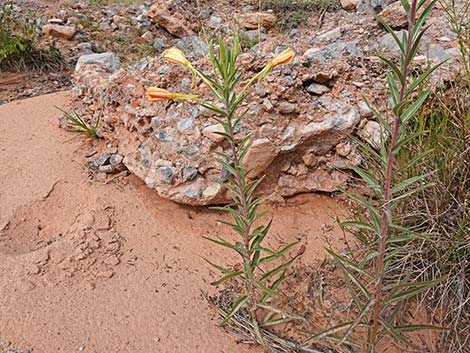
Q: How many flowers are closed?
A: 3